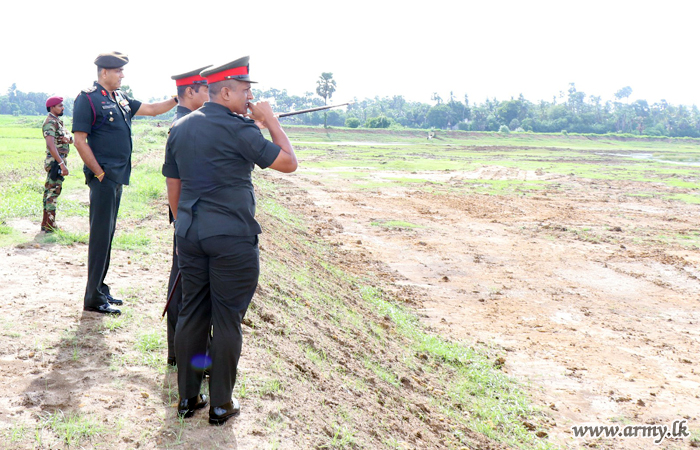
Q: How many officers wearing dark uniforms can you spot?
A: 3